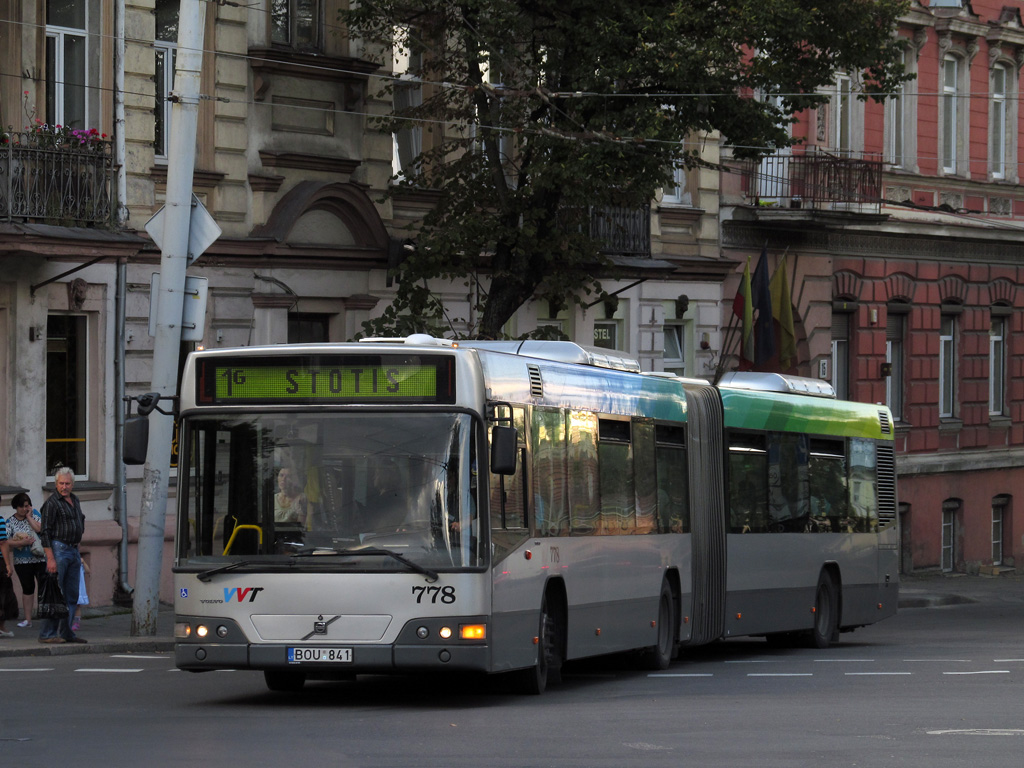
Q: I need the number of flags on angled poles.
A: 3